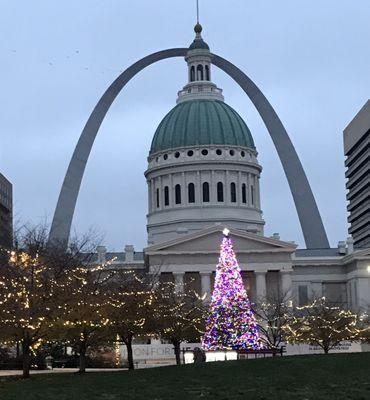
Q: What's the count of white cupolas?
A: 1